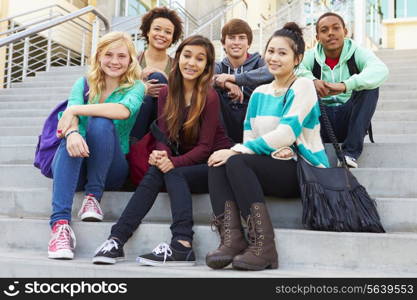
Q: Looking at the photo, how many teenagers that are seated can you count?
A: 6